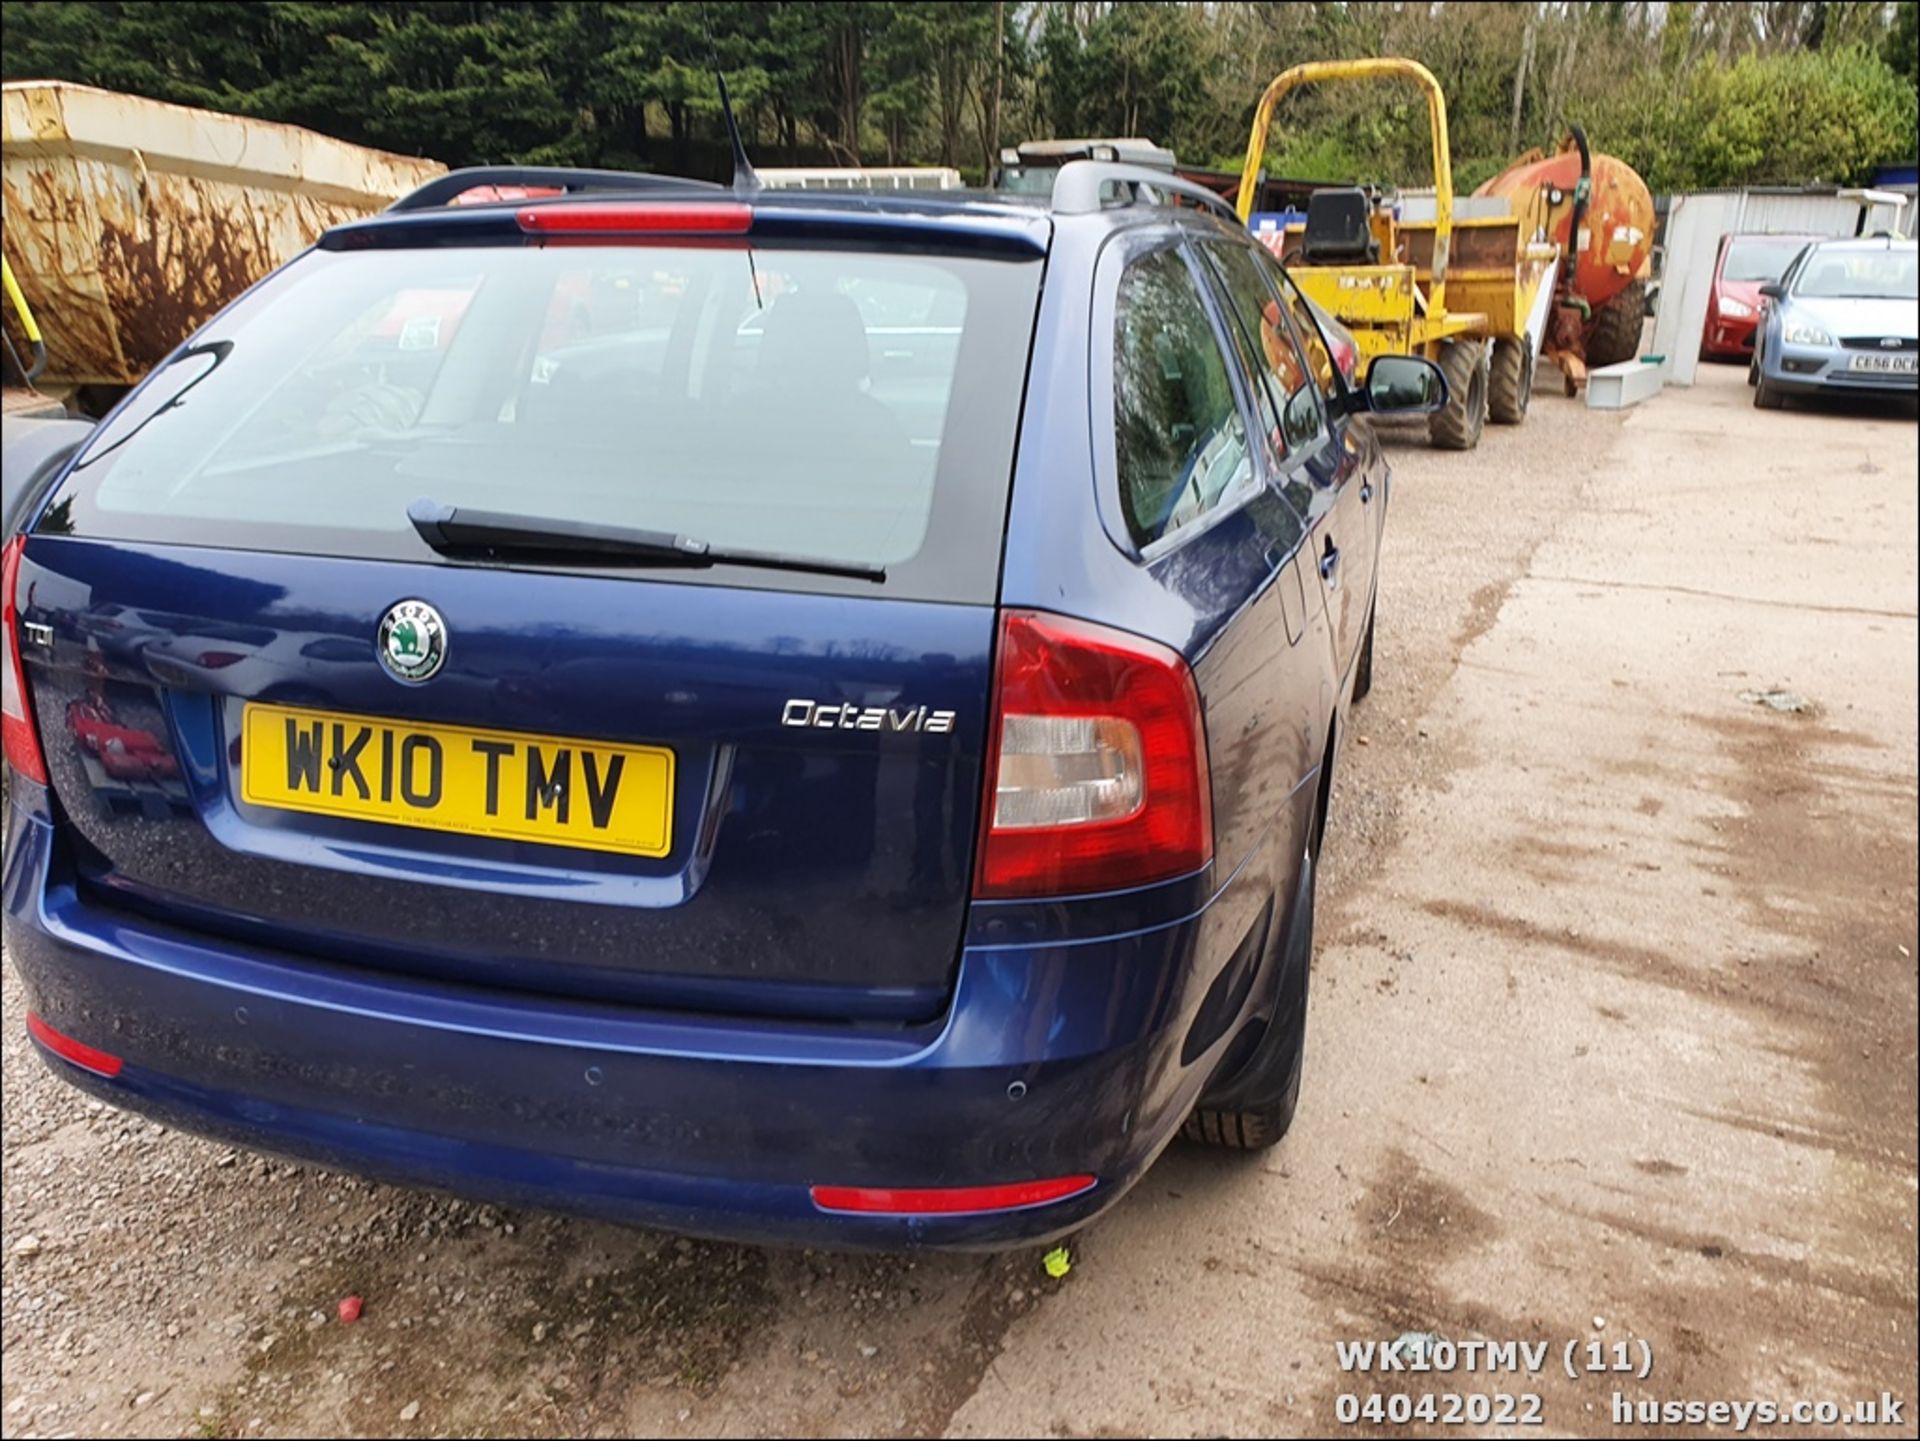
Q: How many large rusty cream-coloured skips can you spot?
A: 1